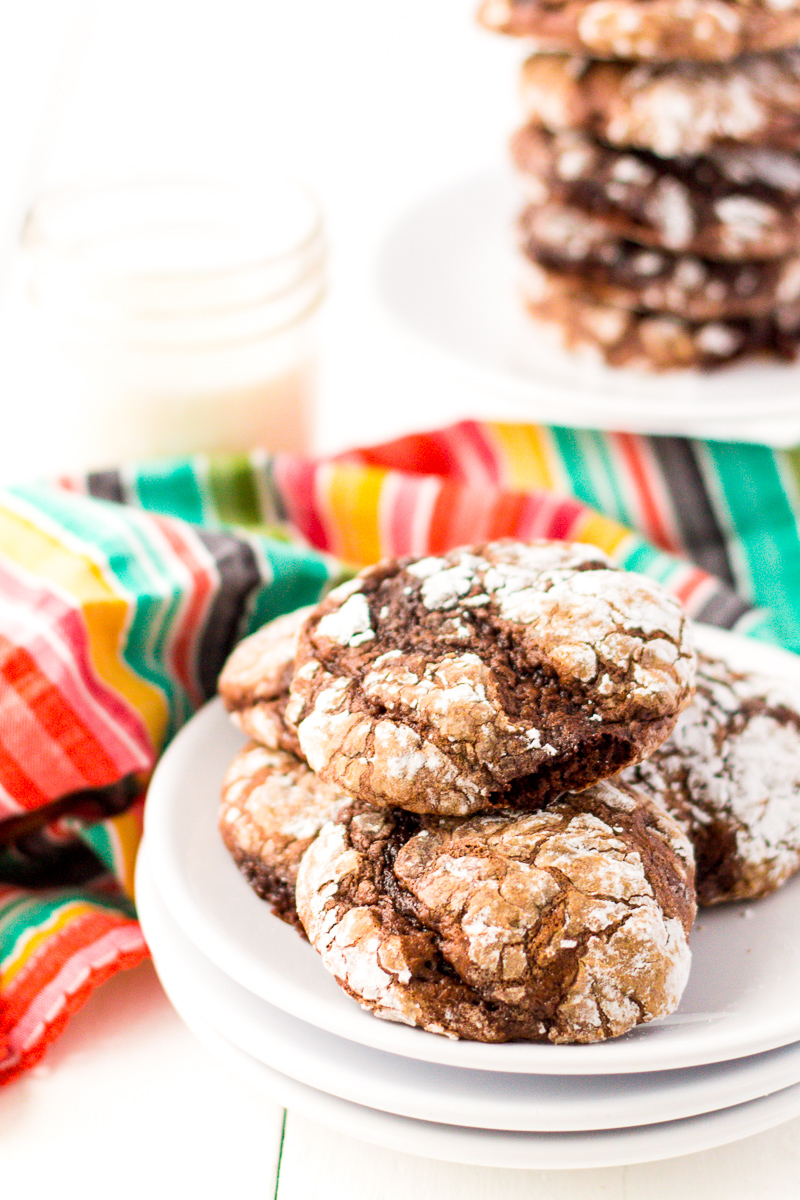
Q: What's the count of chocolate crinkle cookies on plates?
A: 10